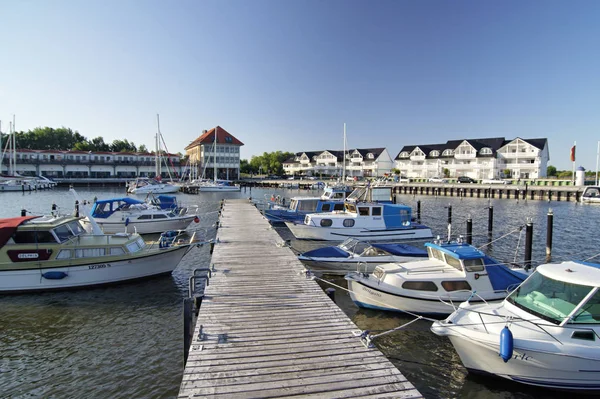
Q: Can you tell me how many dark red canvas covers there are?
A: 1